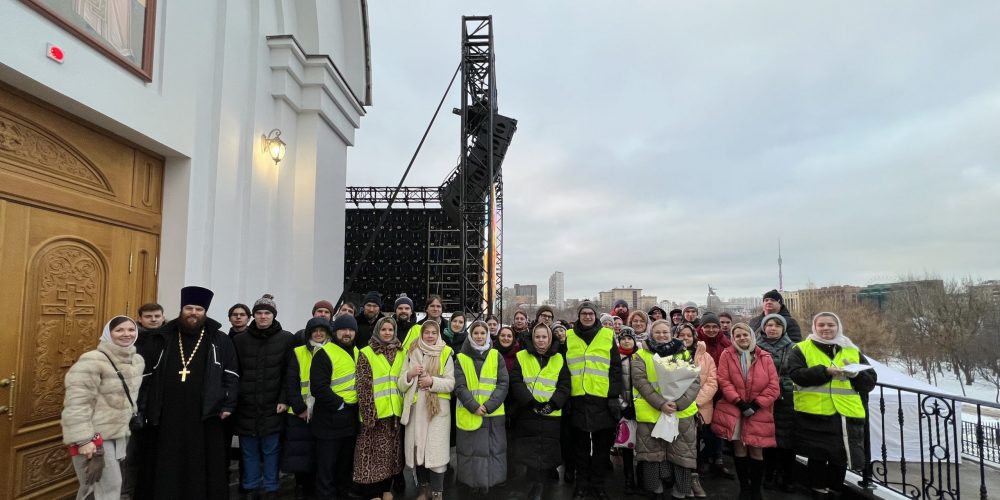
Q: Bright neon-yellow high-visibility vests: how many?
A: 10